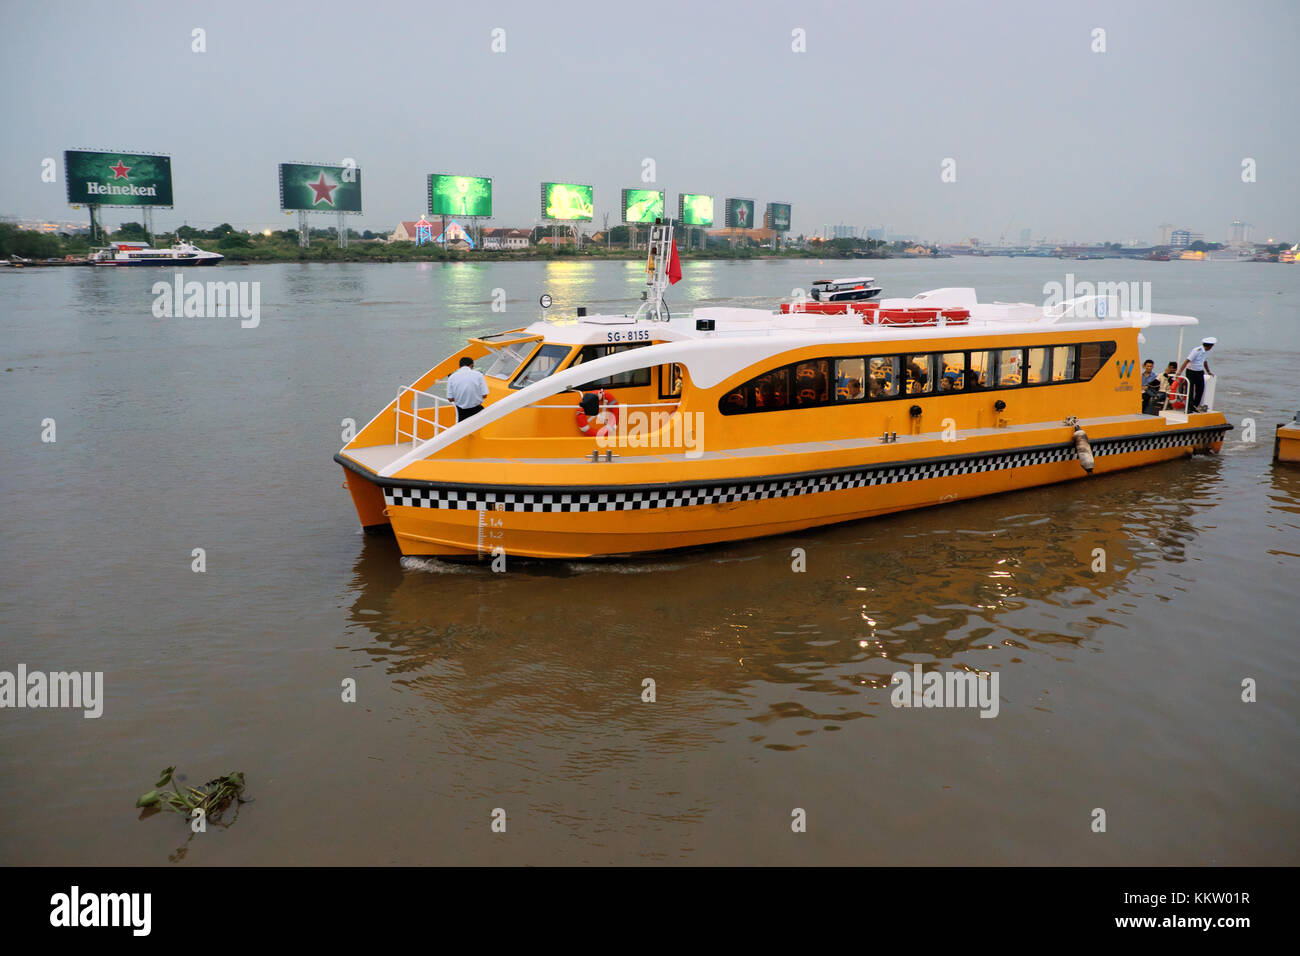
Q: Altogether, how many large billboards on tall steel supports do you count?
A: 8